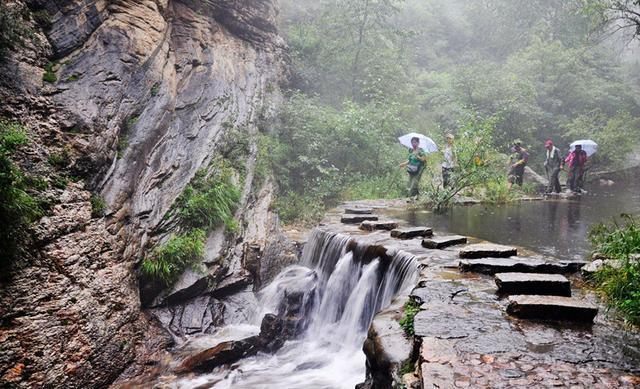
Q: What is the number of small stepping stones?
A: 9